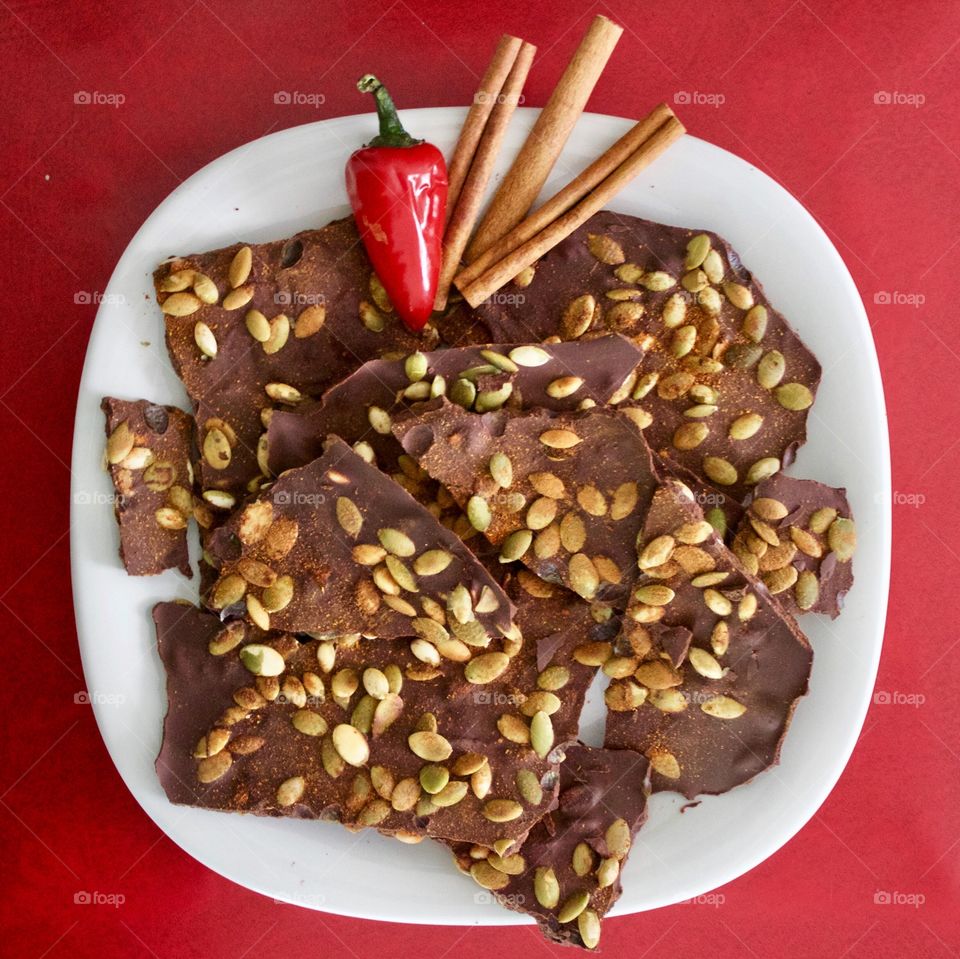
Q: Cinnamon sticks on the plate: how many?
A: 3